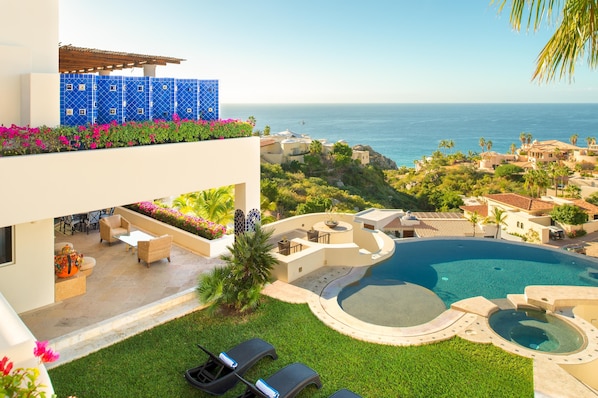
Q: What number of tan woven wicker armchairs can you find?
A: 2